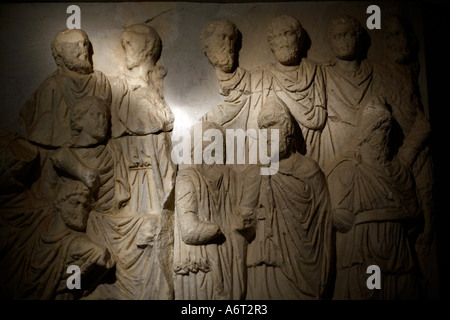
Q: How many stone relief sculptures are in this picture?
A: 11